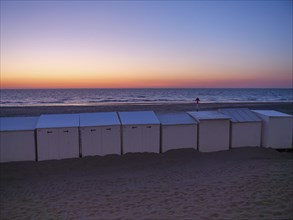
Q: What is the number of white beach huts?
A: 8